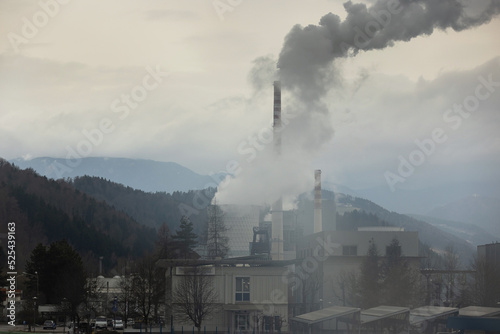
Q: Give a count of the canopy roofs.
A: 4